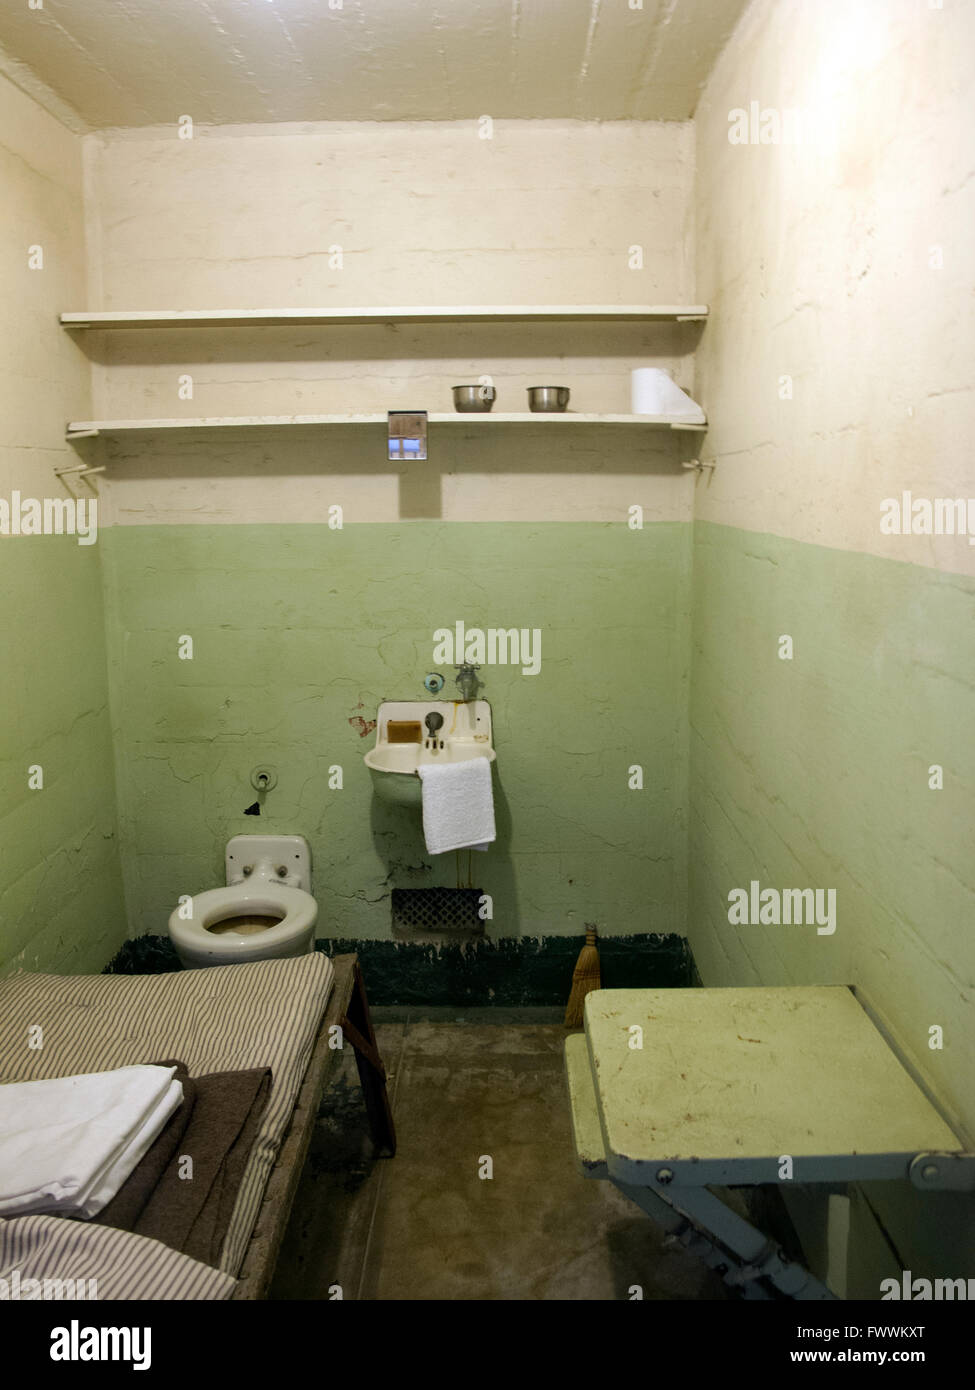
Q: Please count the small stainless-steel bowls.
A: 2